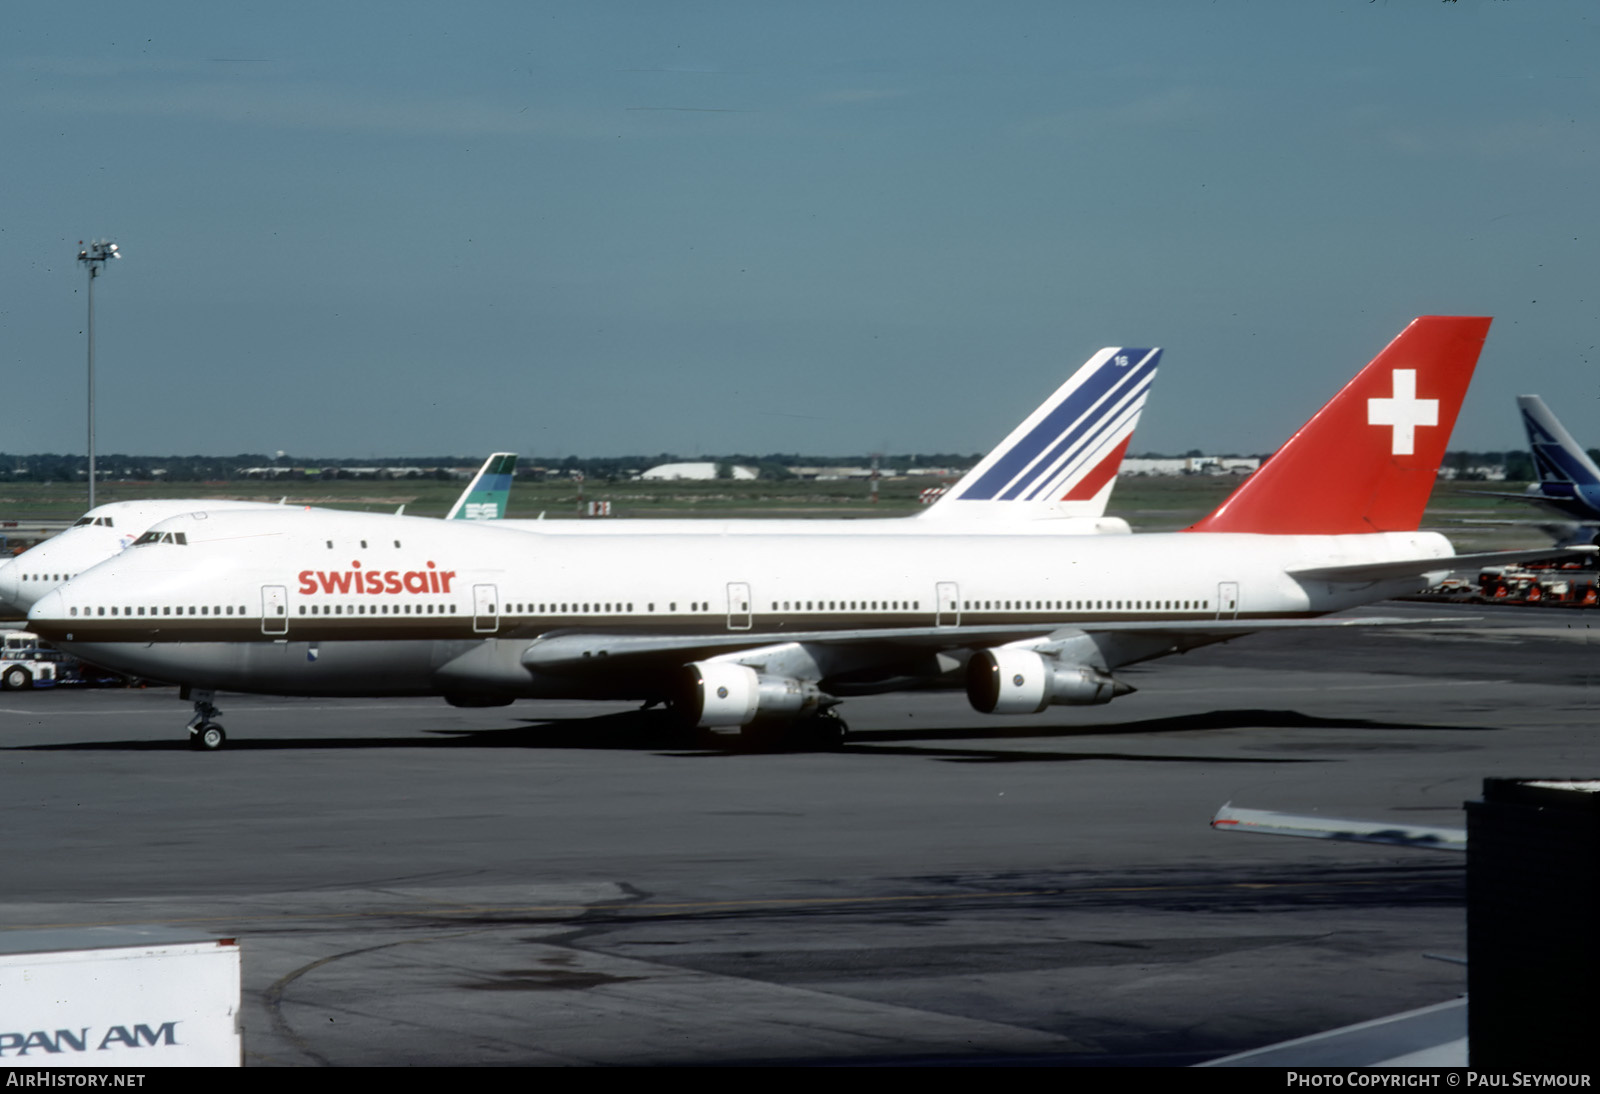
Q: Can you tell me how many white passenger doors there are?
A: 5